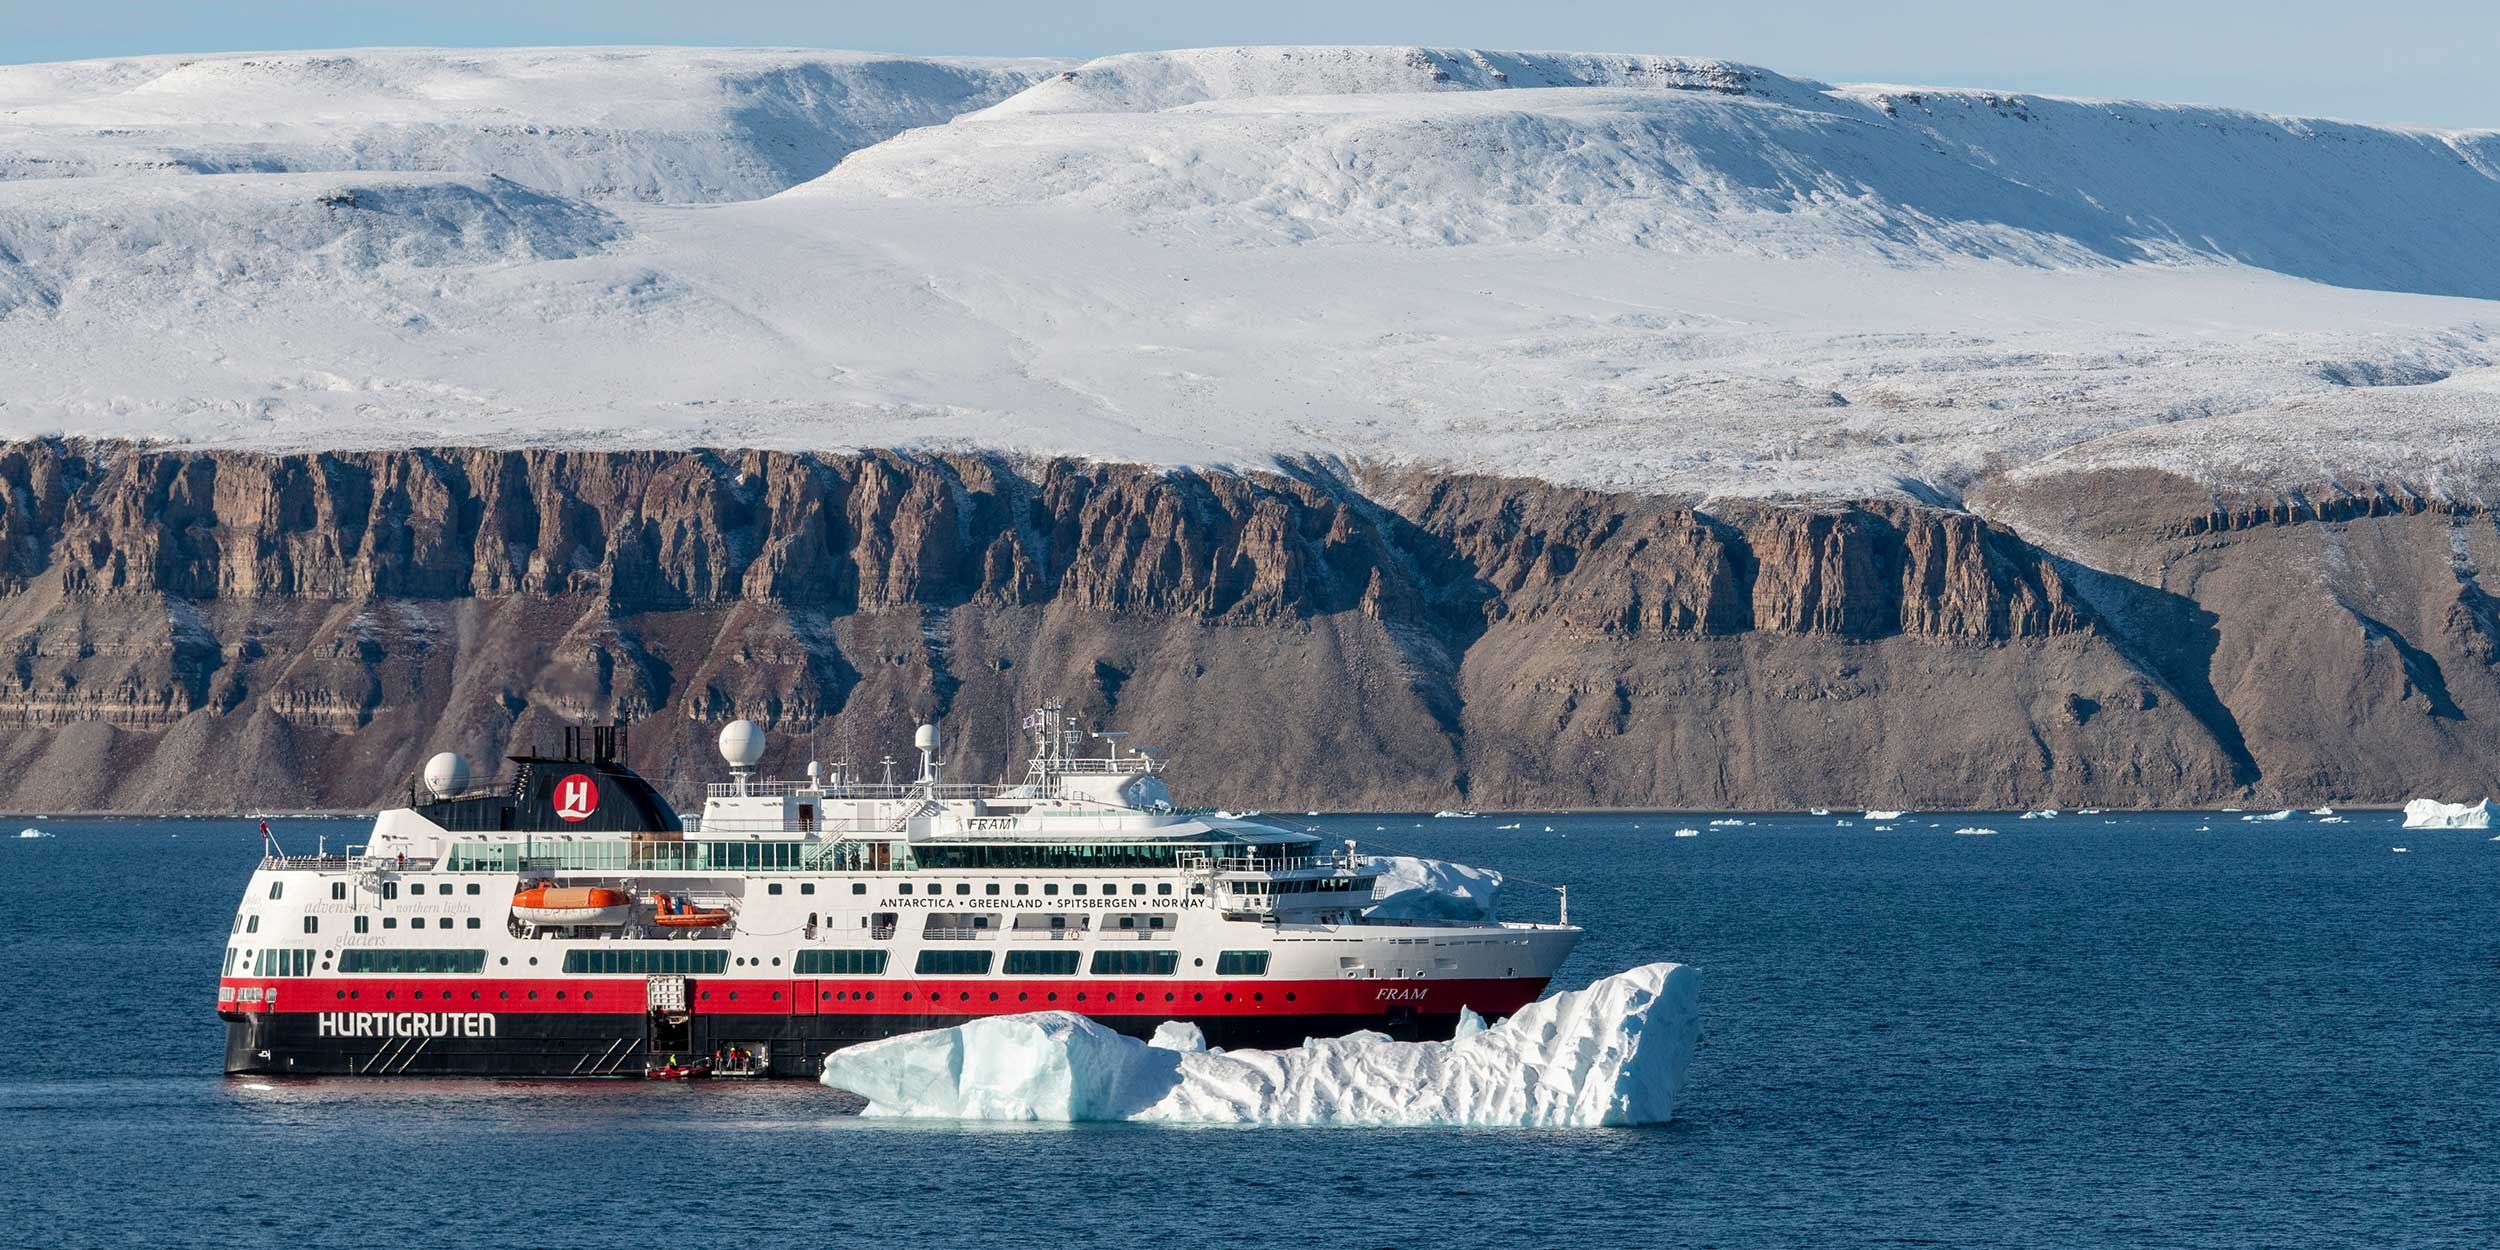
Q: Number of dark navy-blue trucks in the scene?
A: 0